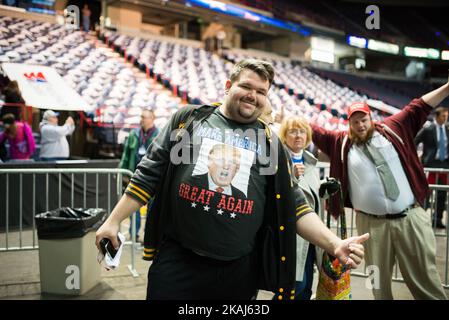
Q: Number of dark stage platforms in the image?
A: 1